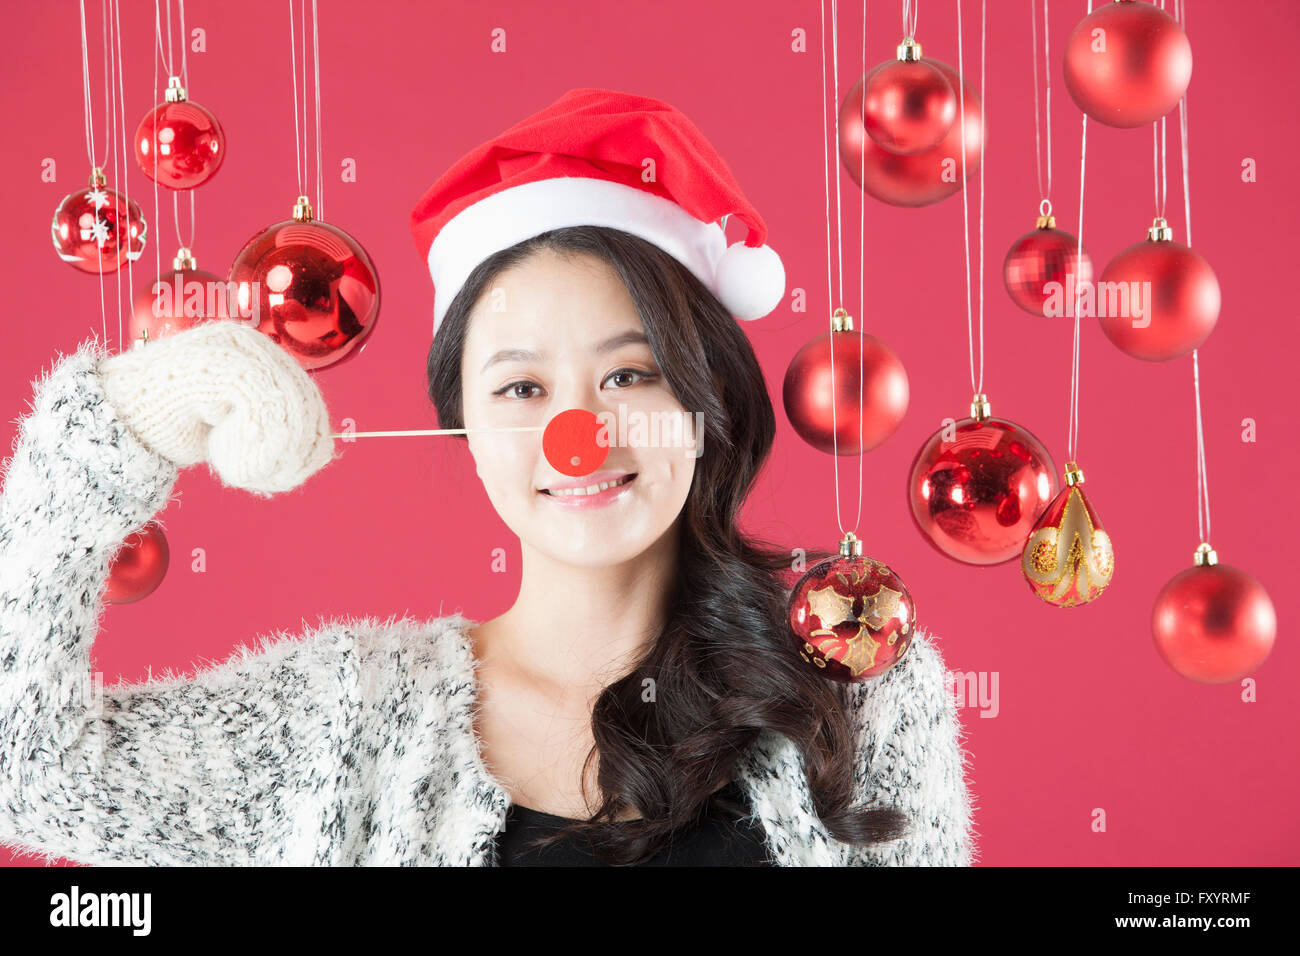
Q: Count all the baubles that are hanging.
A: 15